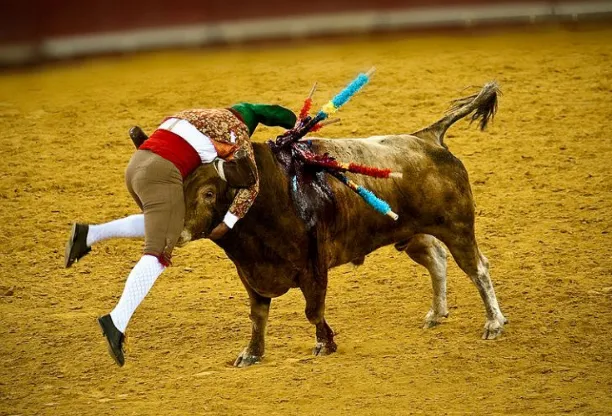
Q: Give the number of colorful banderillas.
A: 5